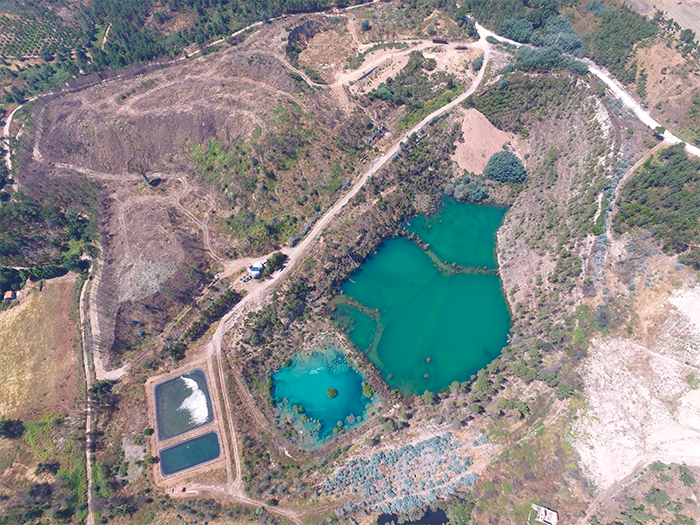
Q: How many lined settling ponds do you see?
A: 2